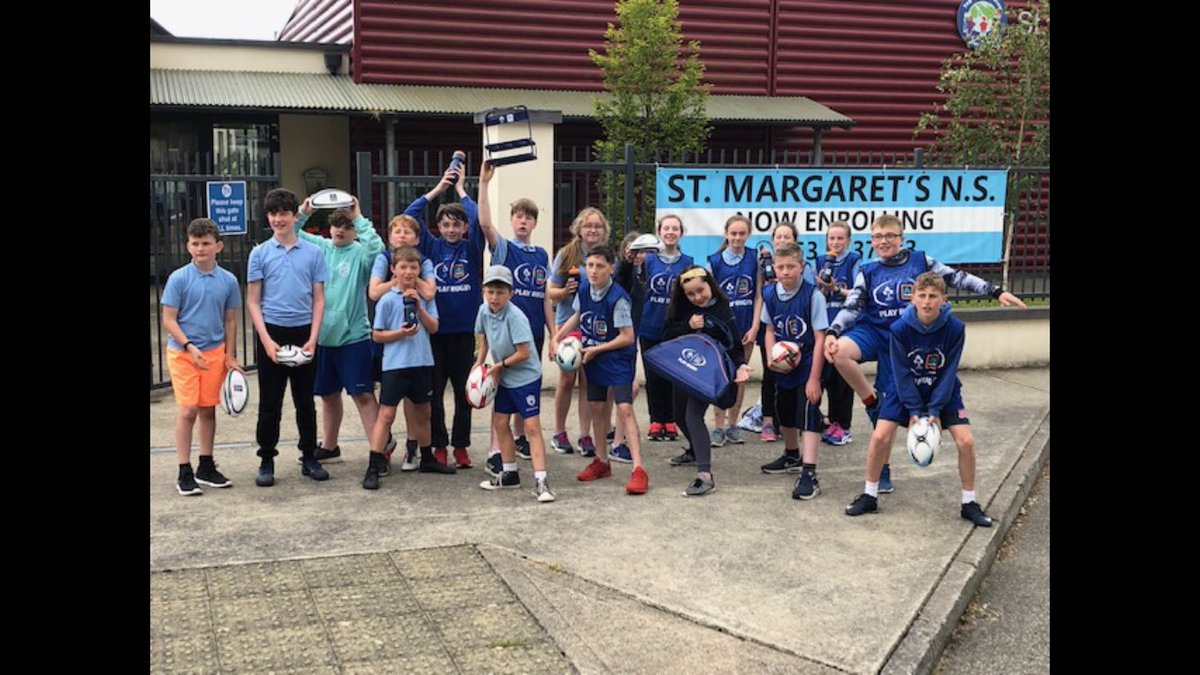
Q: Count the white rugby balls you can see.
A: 8